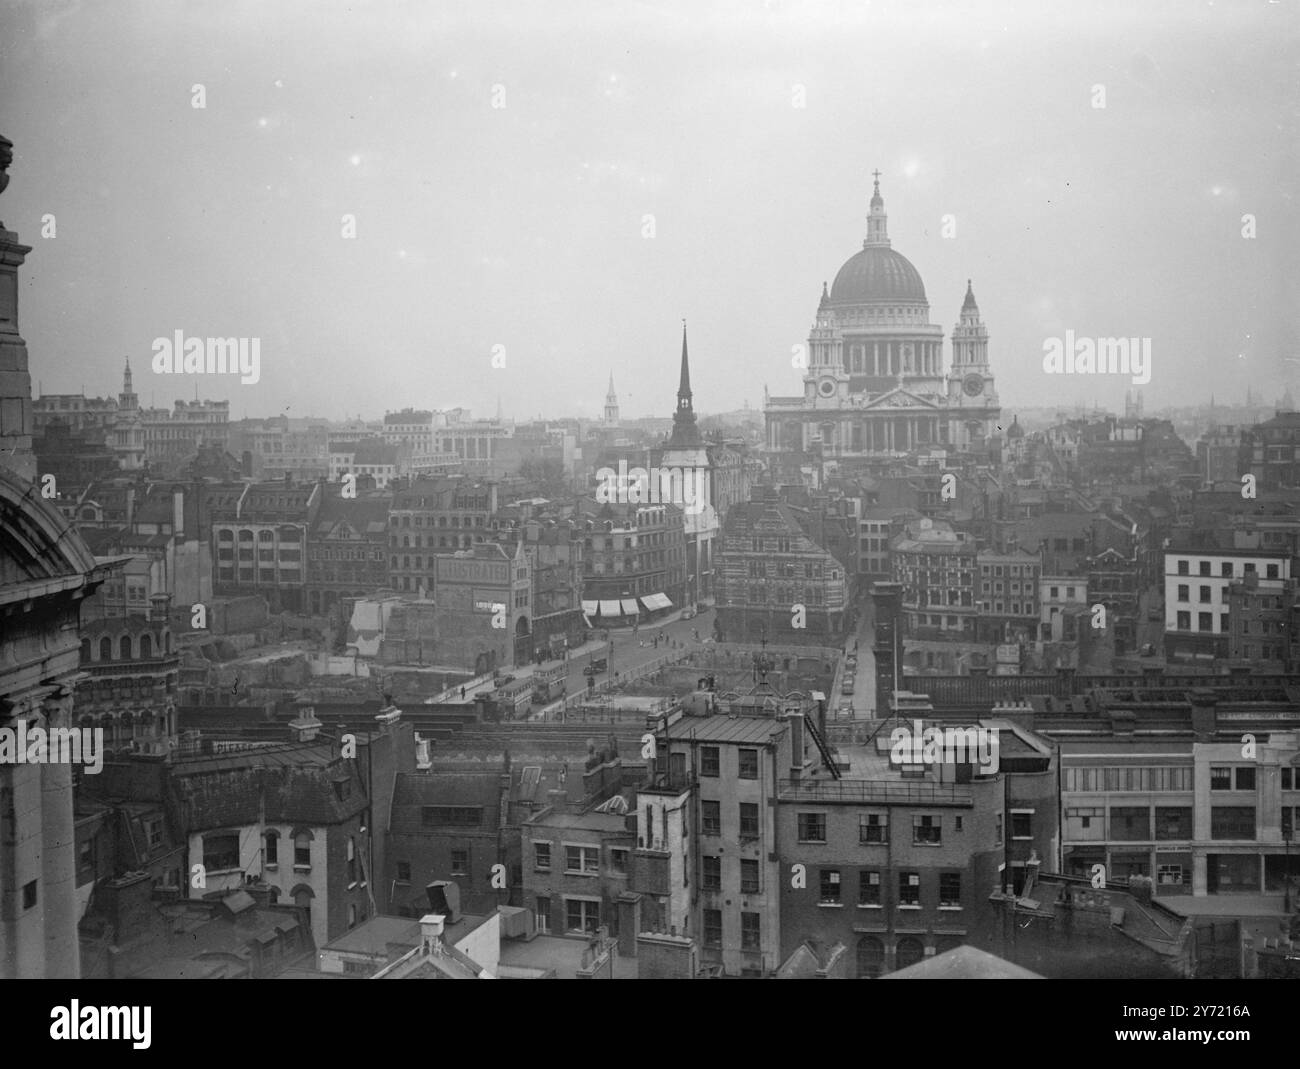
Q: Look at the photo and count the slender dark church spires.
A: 1